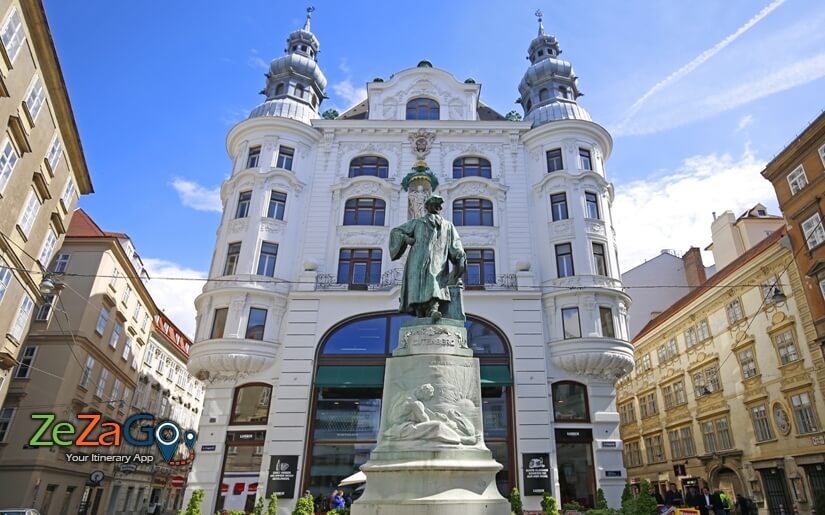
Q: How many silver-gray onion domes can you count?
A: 2